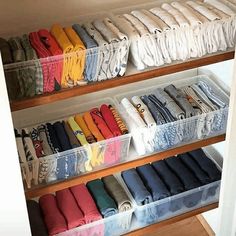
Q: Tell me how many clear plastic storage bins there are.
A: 6